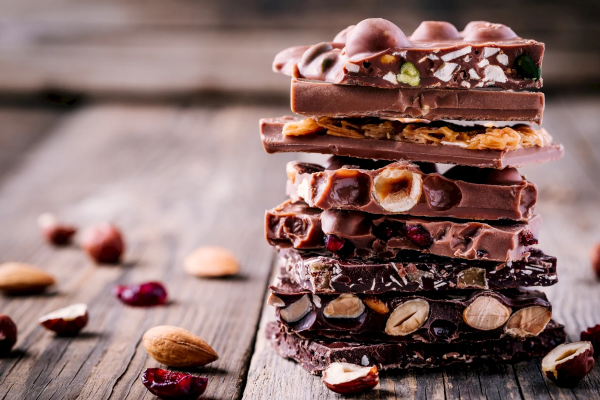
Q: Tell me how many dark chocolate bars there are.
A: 3